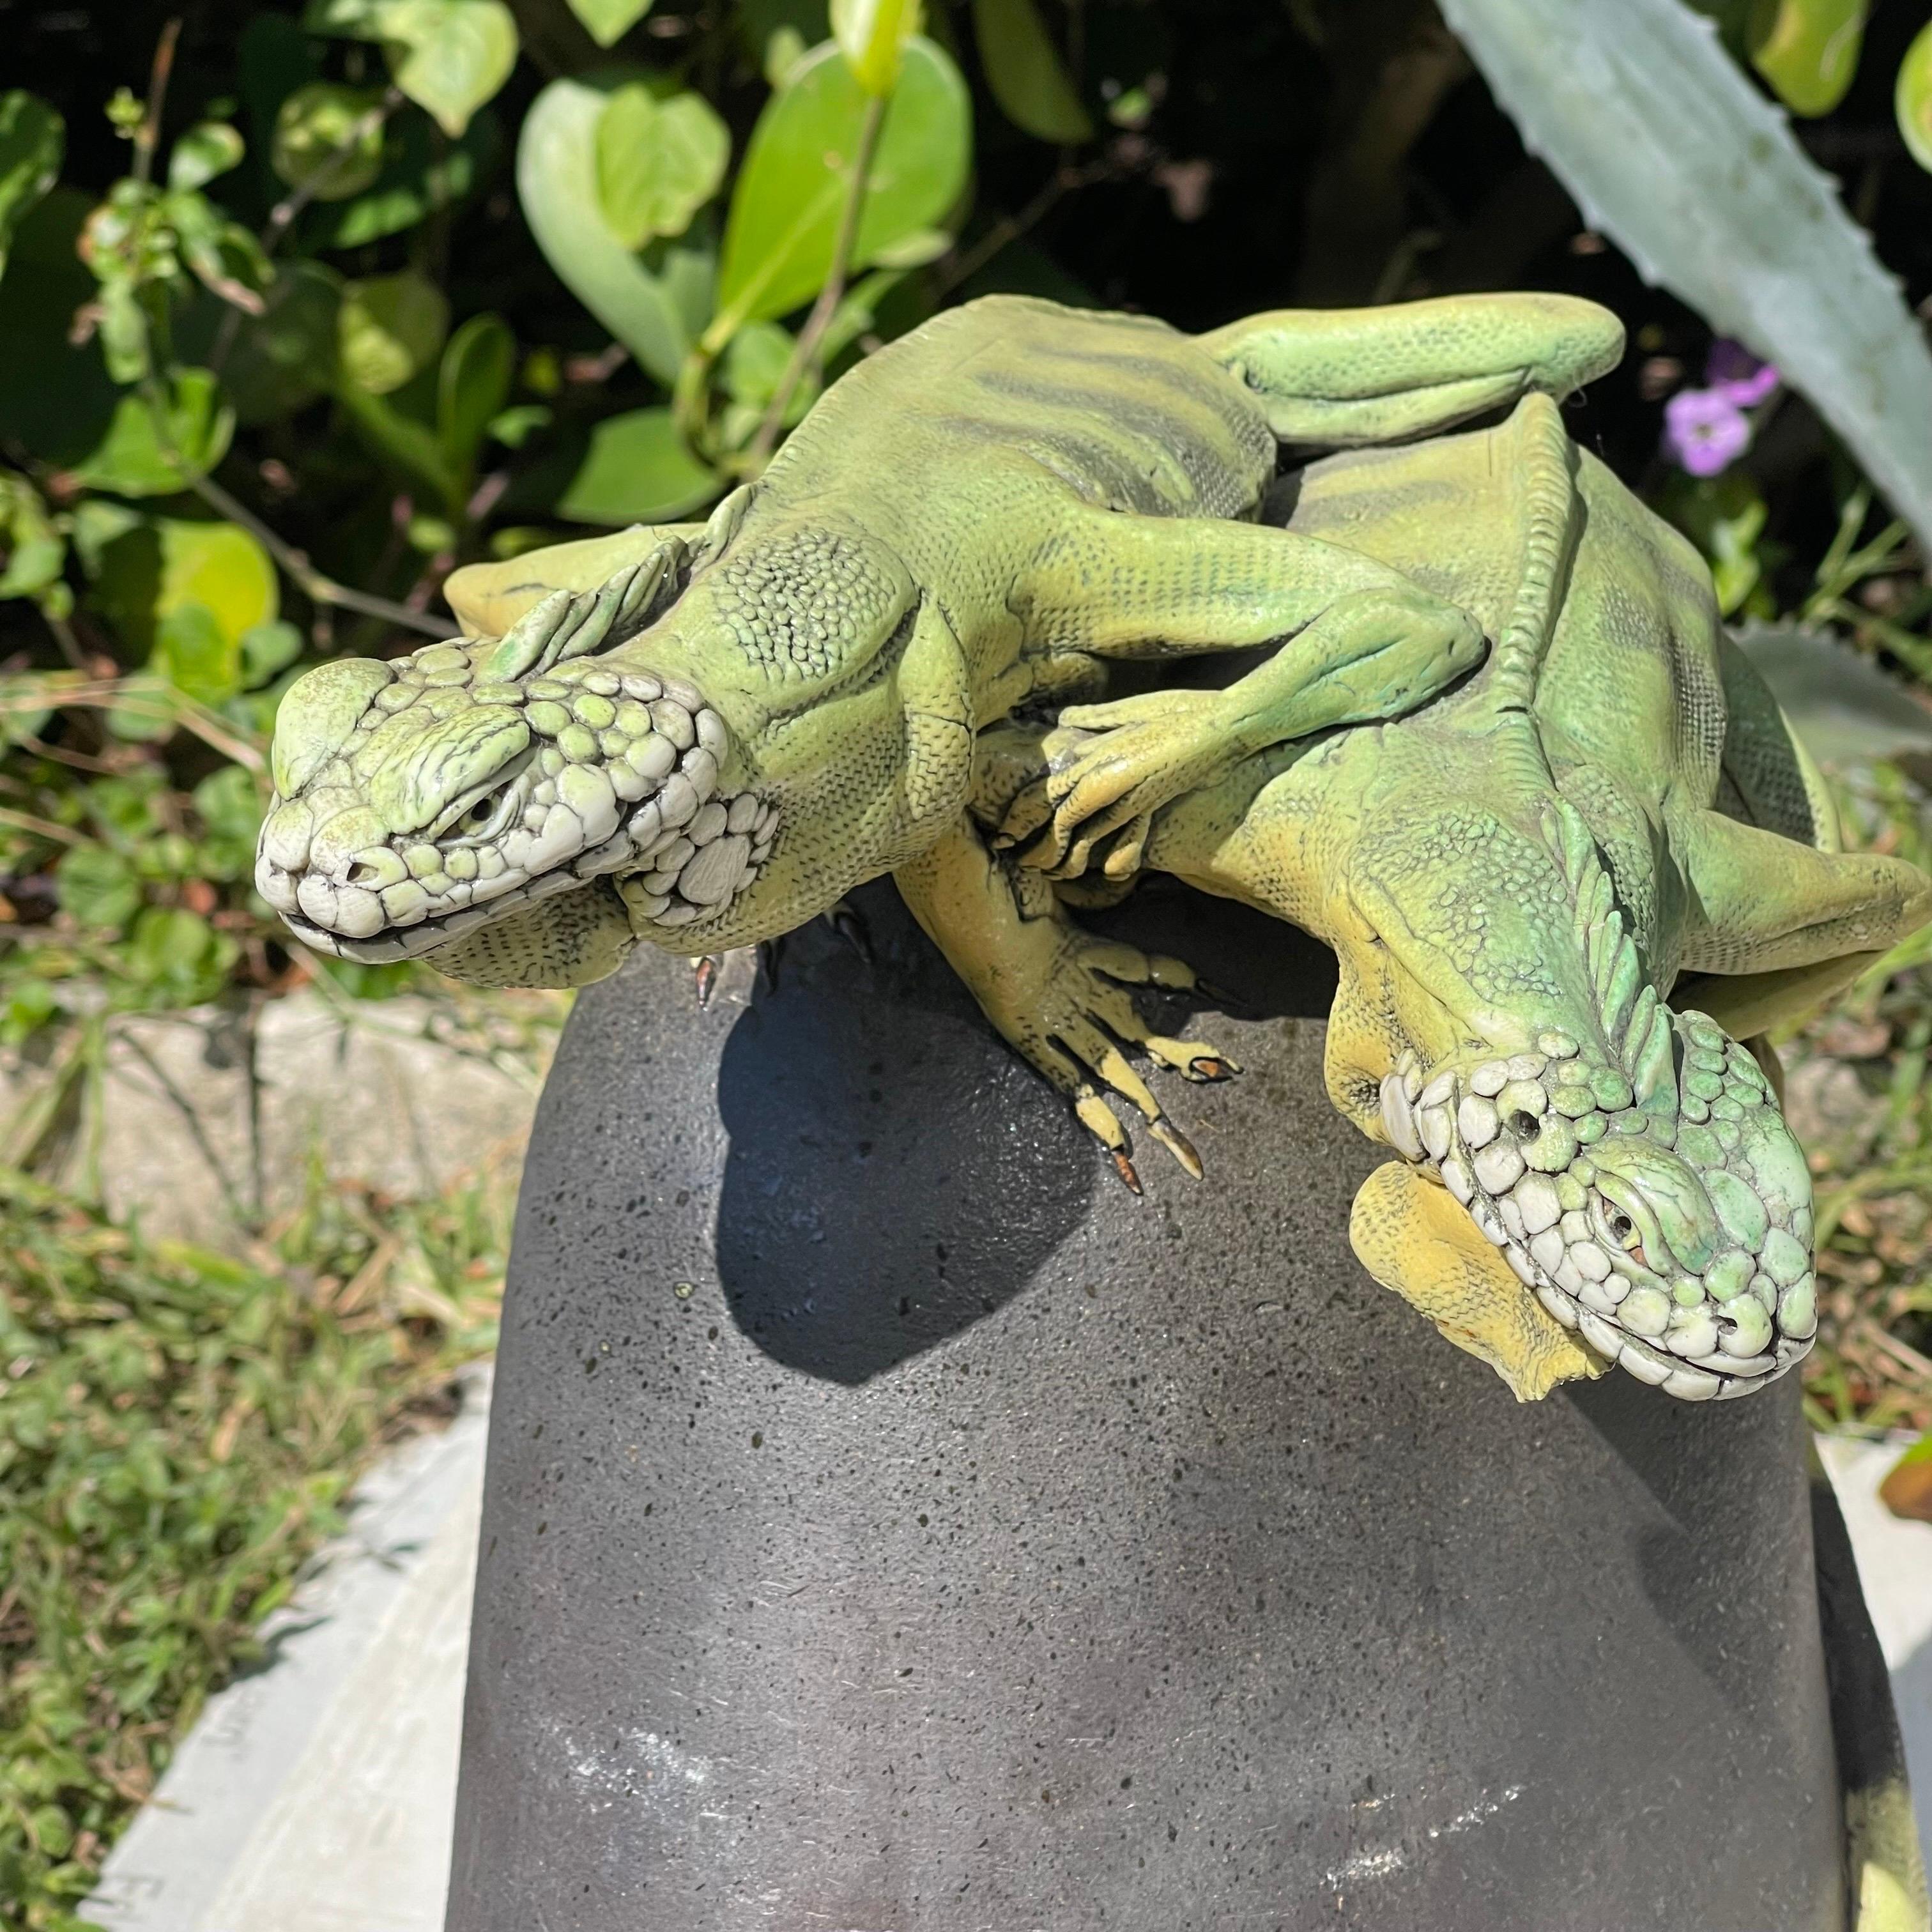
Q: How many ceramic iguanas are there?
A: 2